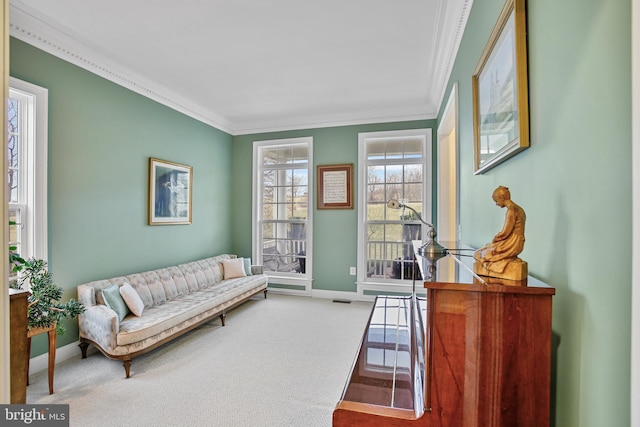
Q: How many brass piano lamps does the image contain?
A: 1